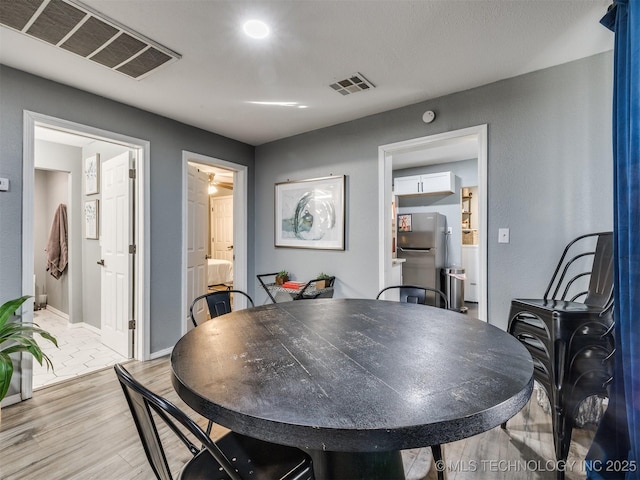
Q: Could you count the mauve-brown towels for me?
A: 1